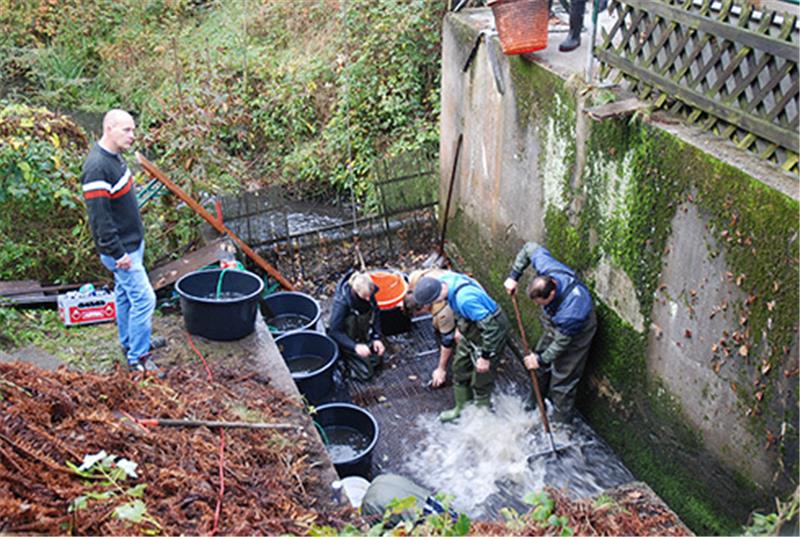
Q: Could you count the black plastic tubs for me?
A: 4